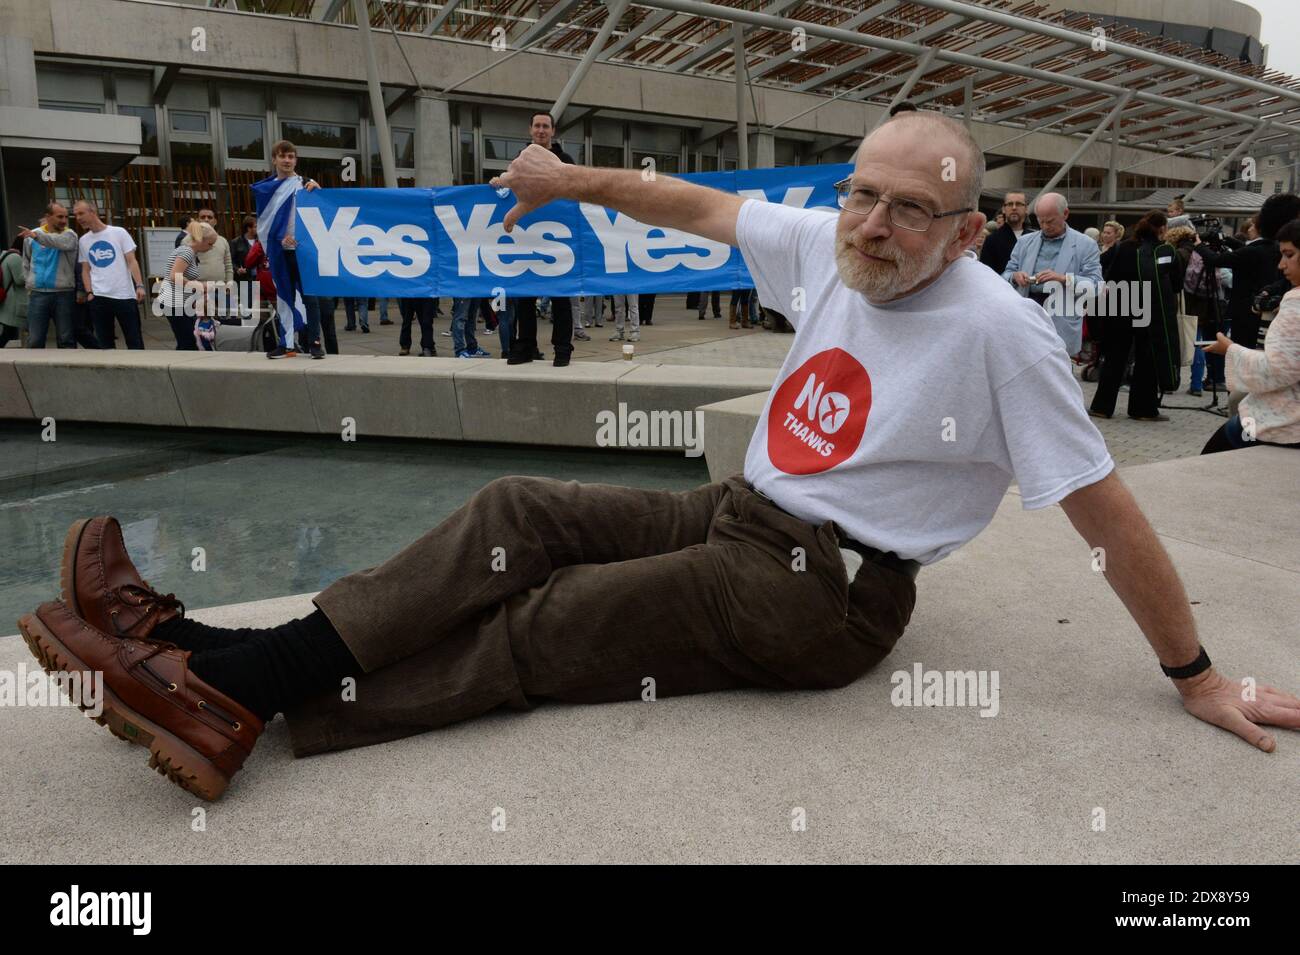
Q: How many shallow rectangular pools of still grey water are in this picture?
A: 1